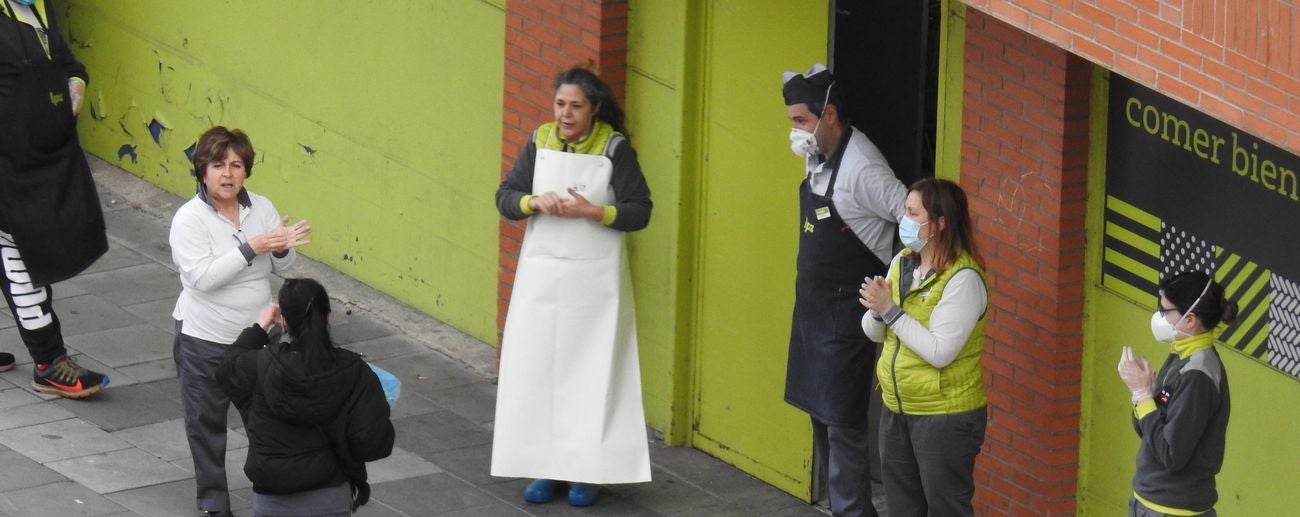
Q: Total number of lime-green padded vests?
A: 2